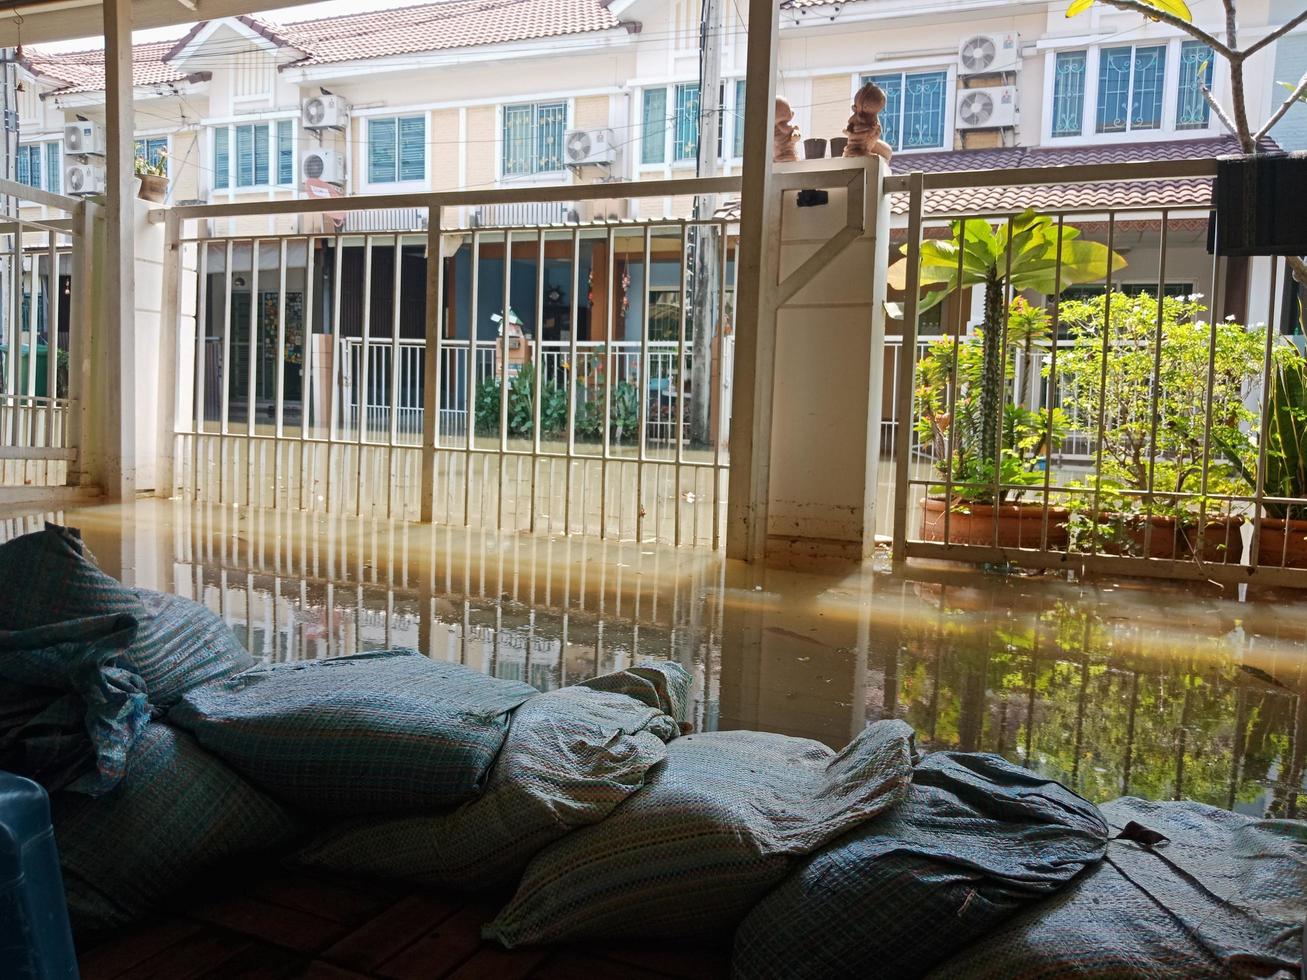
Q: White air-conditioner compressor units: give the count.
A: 7